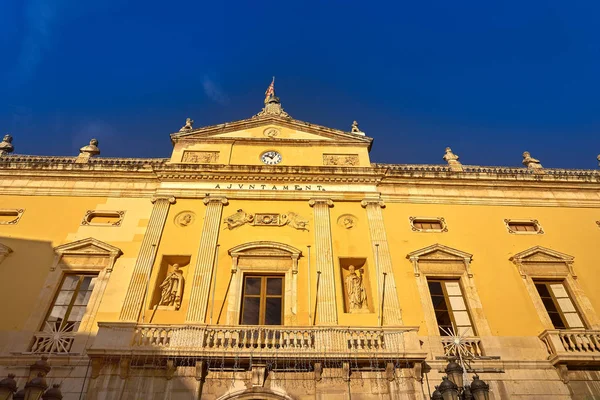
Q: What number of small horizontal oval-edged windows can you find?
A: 4